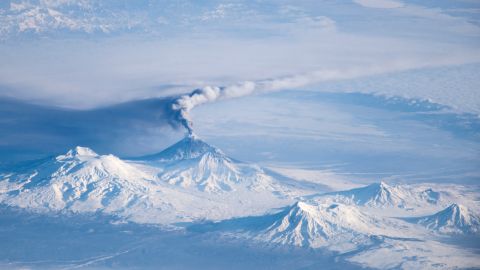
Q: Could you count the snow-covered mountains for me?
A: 5